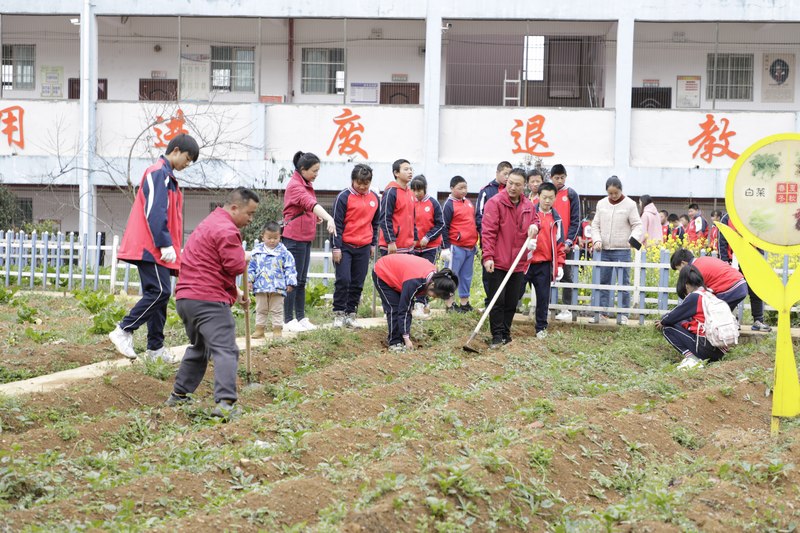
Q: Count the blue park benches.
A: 0